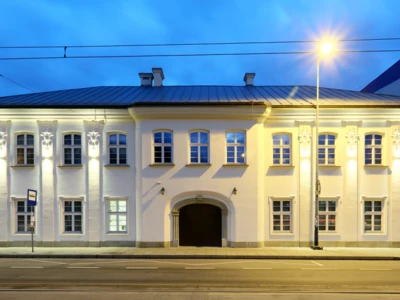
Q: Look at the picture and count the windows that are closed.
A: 15